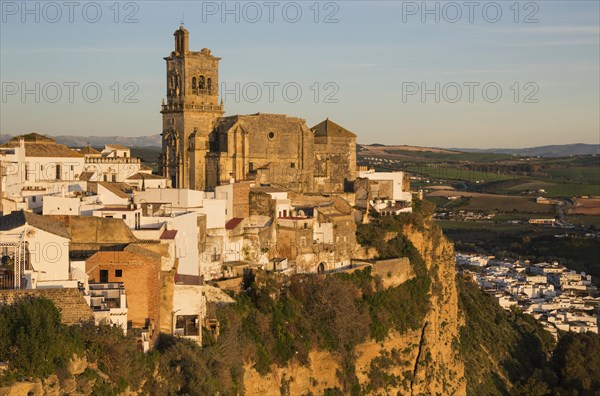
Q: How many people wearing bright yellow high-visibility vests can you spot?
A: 0